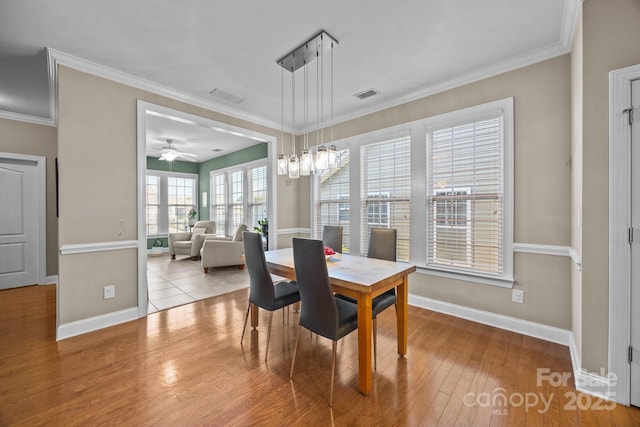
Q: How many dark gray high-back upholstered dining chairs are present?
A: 4